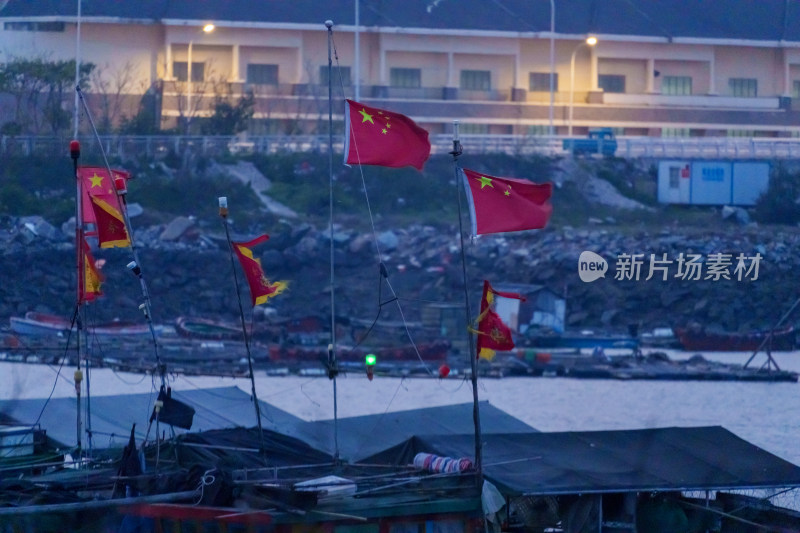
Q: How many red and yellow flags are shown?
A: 7